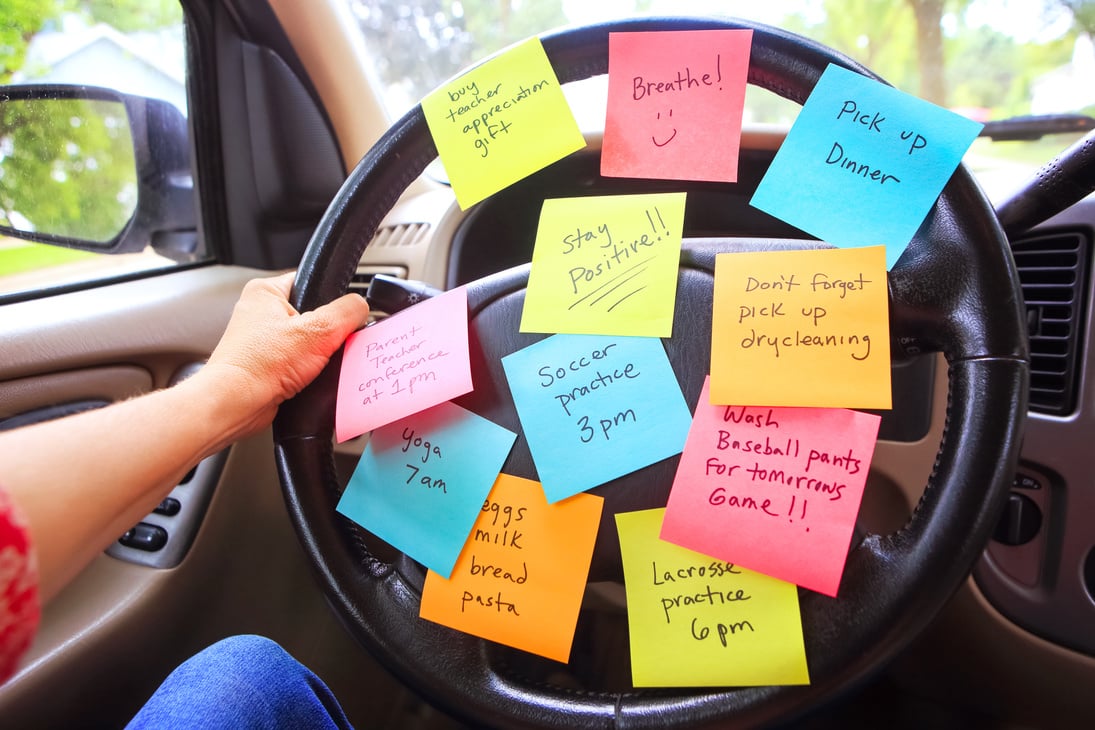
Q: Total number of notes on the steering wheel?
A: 11